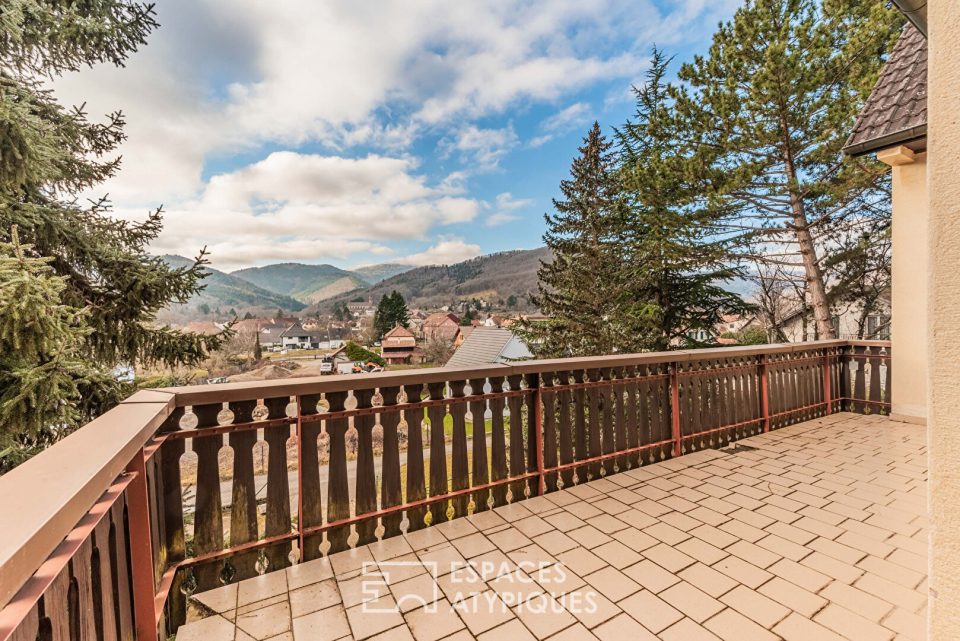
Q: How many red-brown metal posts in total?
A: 6